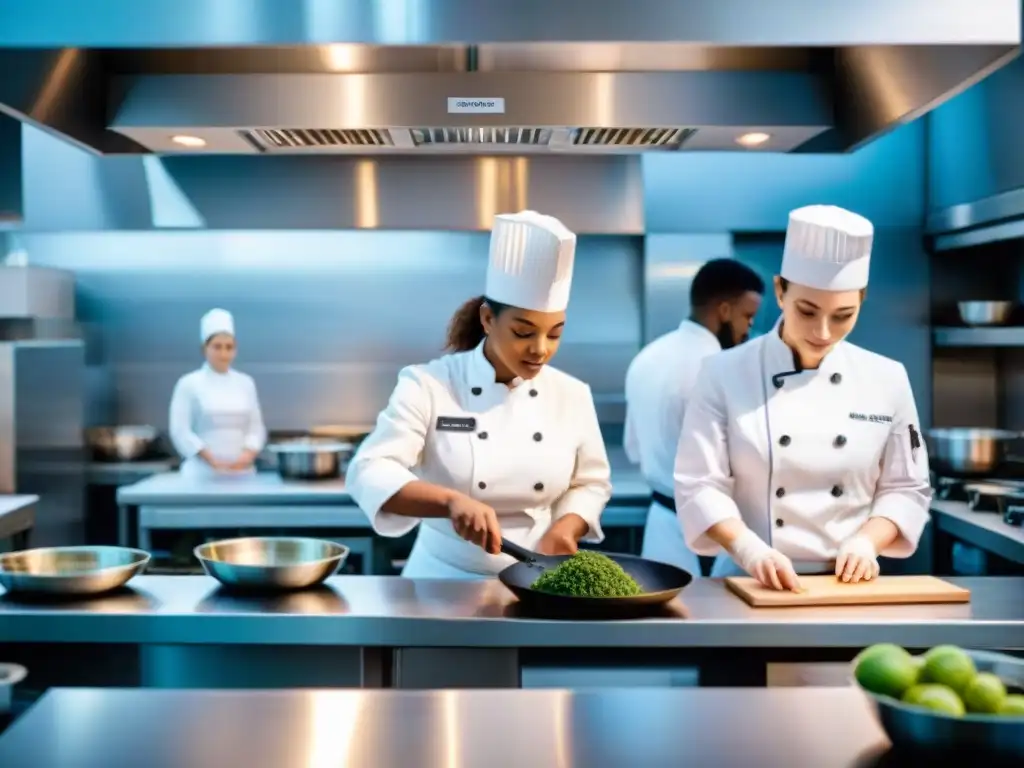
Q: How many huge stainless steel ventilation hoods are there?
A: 1